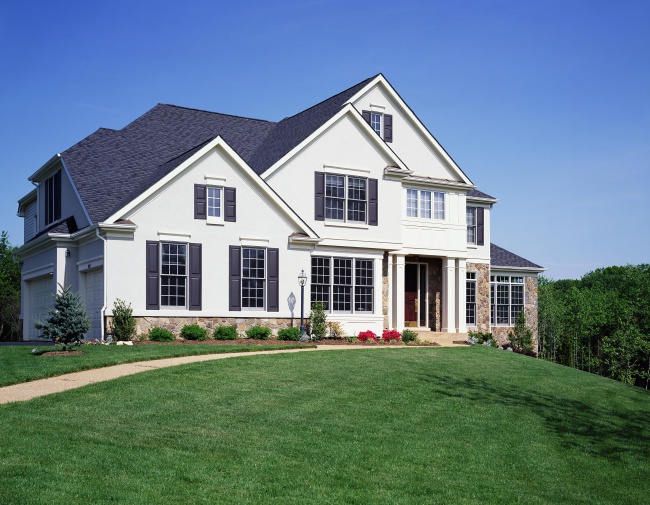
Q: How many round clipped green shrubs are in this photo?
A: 5